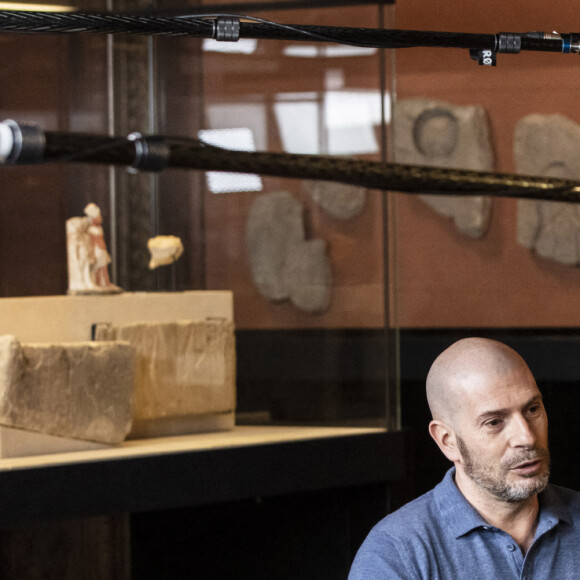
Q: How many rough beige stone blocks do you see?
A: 2